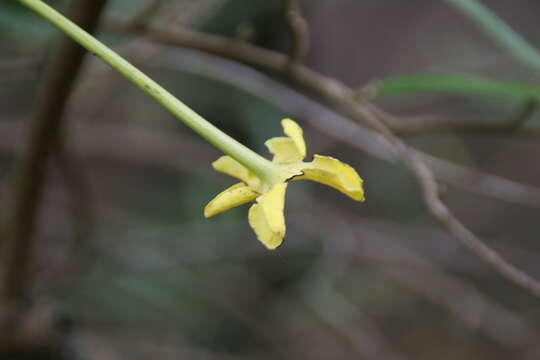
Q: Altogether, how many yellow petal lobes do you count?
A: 5